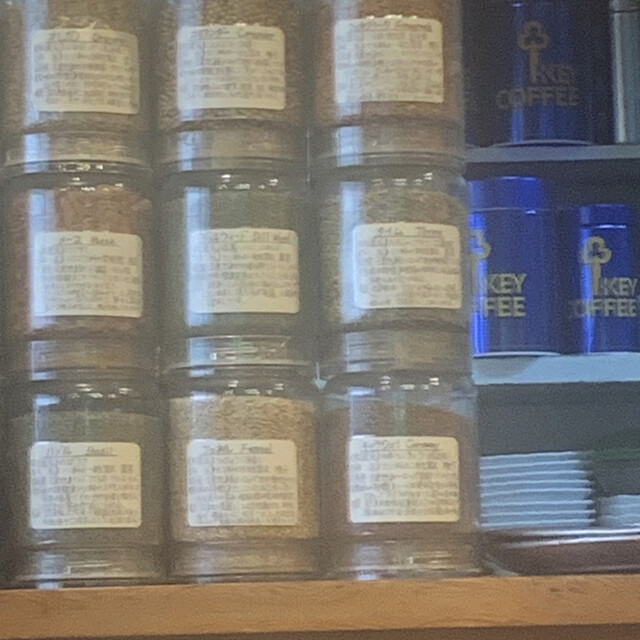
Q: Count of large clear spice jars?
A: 9